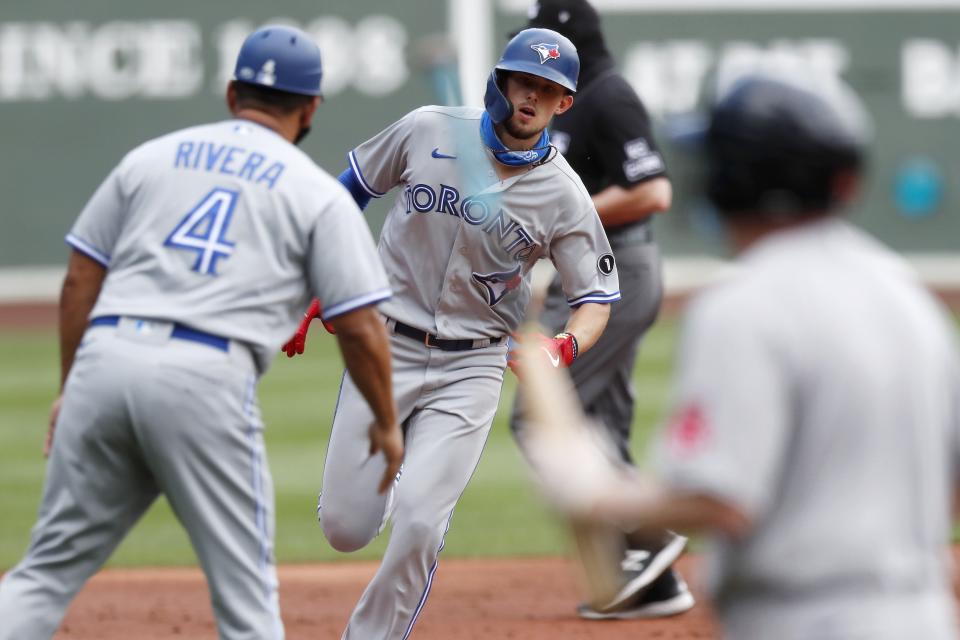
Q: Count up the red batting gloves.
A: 2